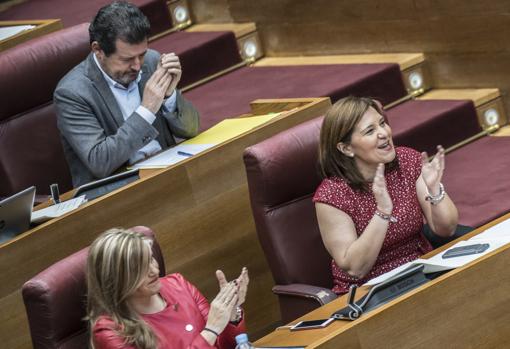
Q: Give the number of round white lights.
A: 4